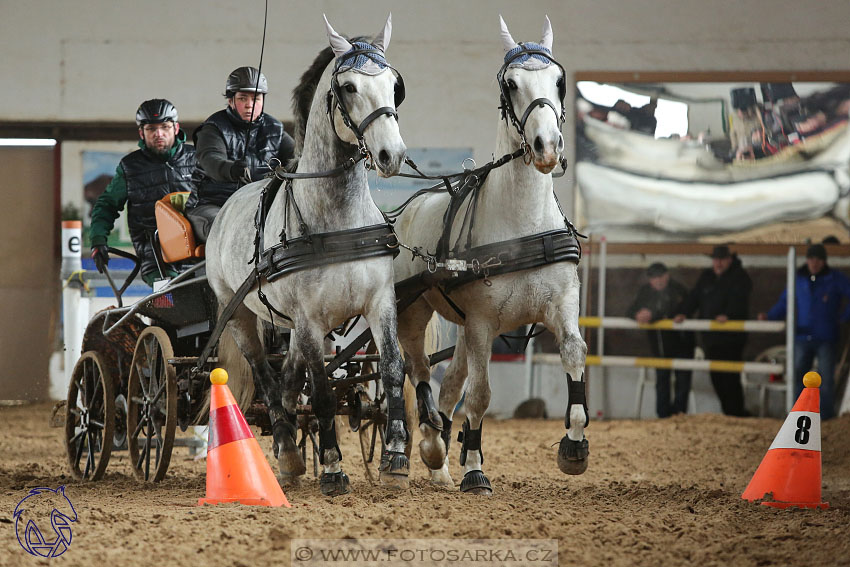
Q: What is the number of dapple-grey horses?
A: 2